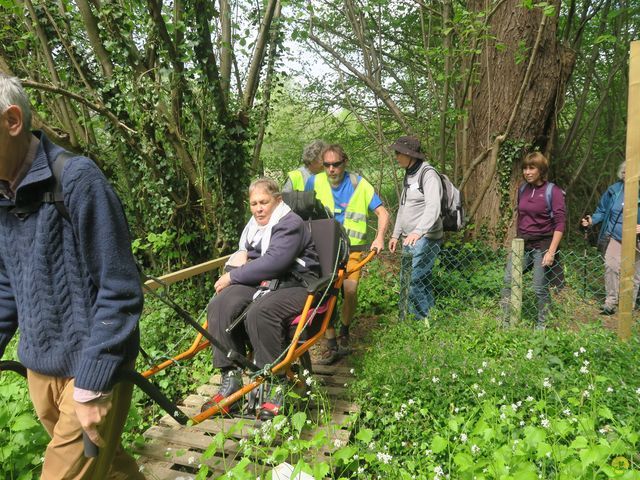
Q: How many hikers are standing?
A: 6